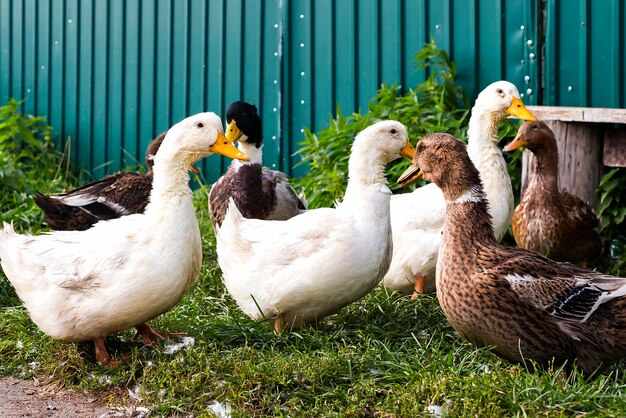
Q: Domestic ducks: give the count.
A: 7